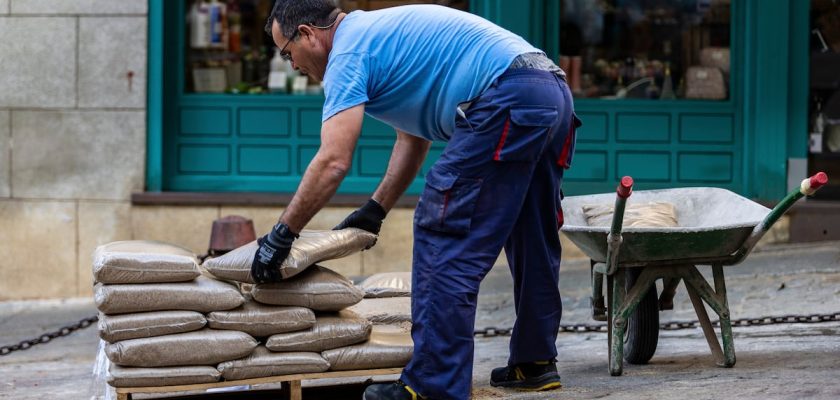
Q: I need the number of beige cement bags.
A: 14